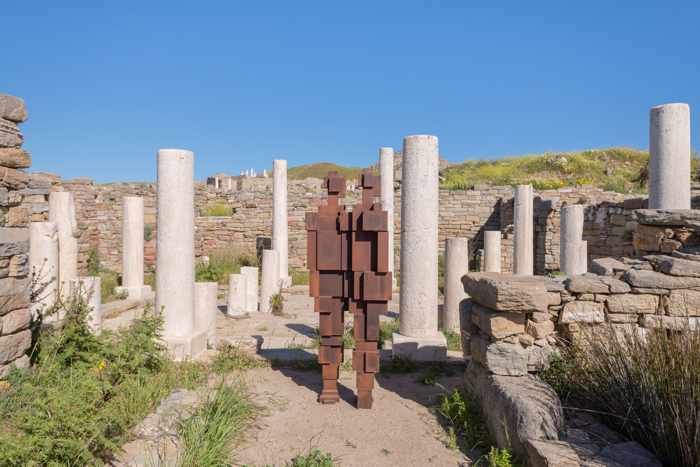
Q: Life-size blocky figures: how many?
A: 2